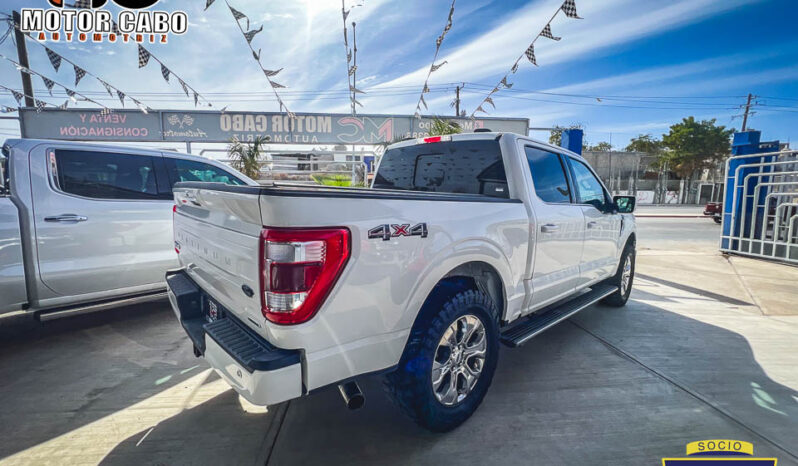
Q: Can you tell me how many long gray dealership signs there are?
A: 1